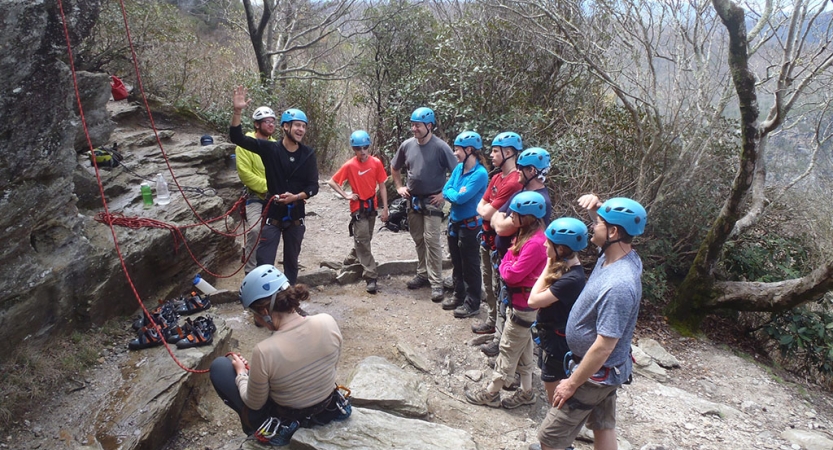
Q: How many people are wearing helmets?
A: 11